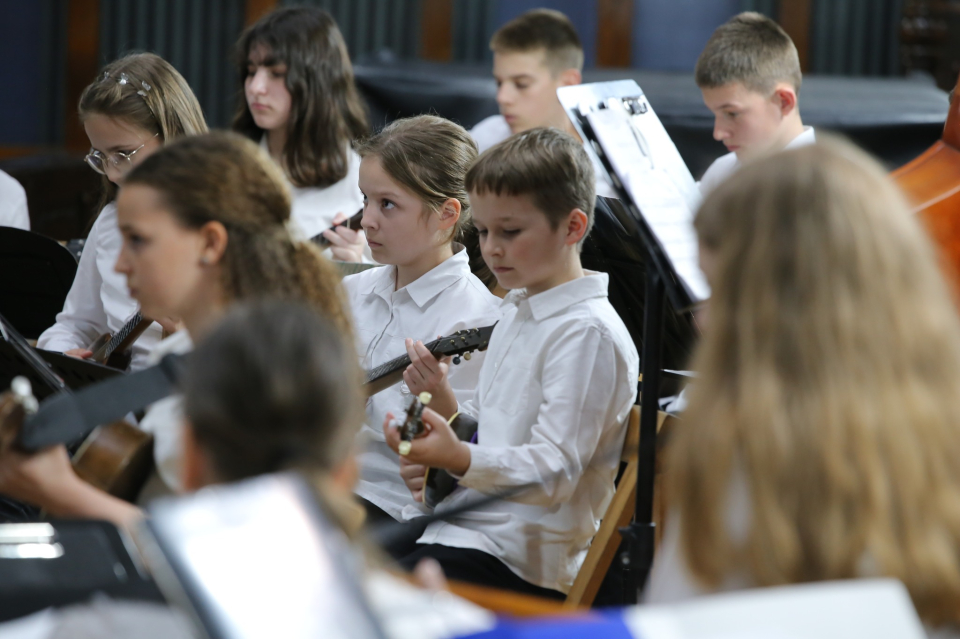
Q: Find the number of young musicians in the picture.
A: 9